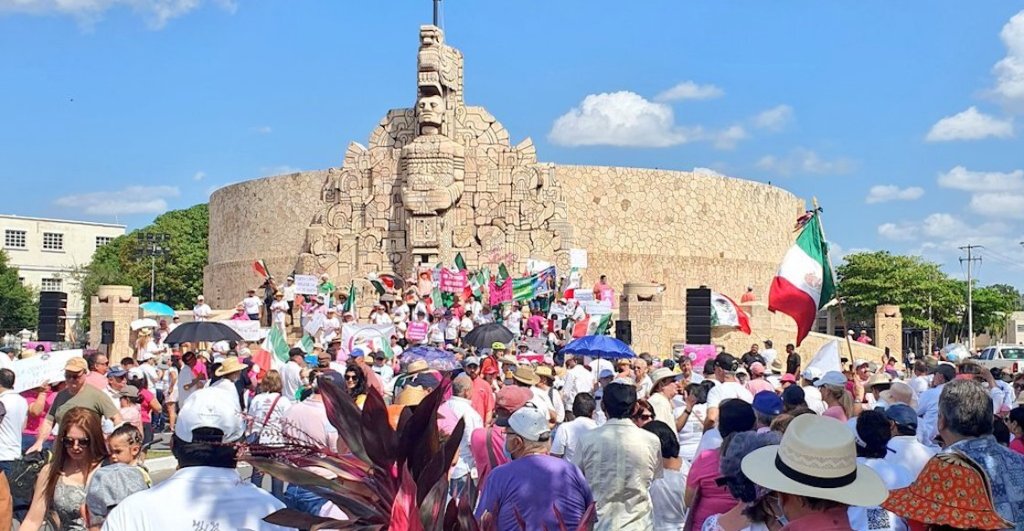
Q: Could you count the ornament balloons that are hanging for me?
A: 0